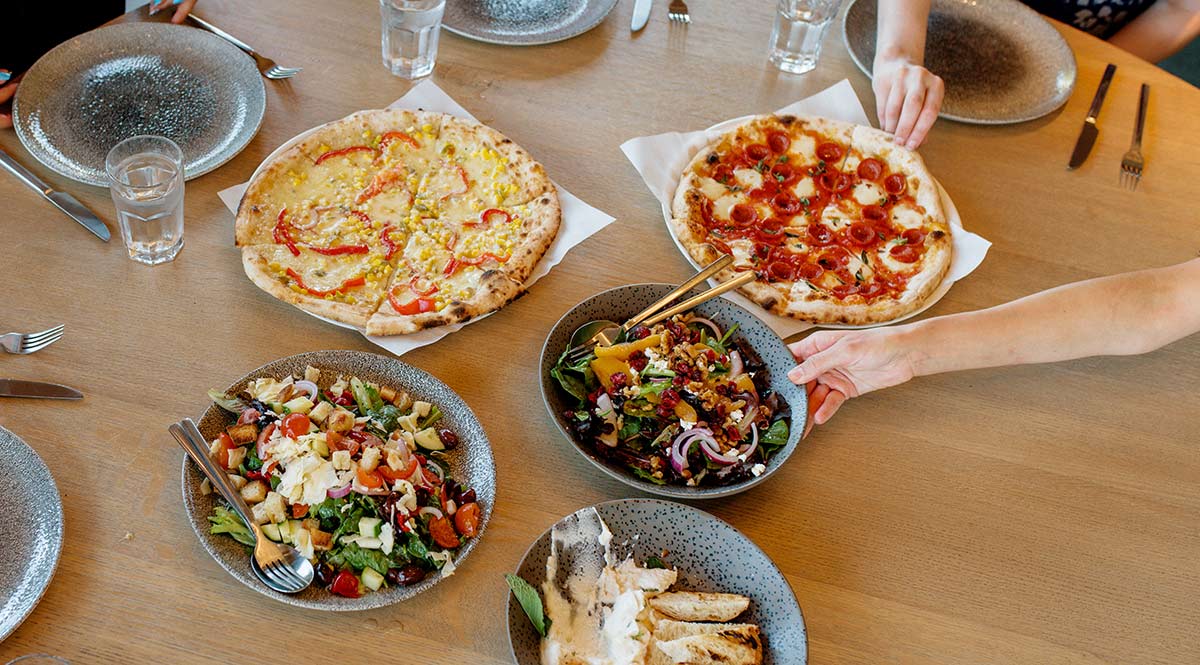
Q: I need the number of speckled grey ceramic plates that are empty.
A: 4